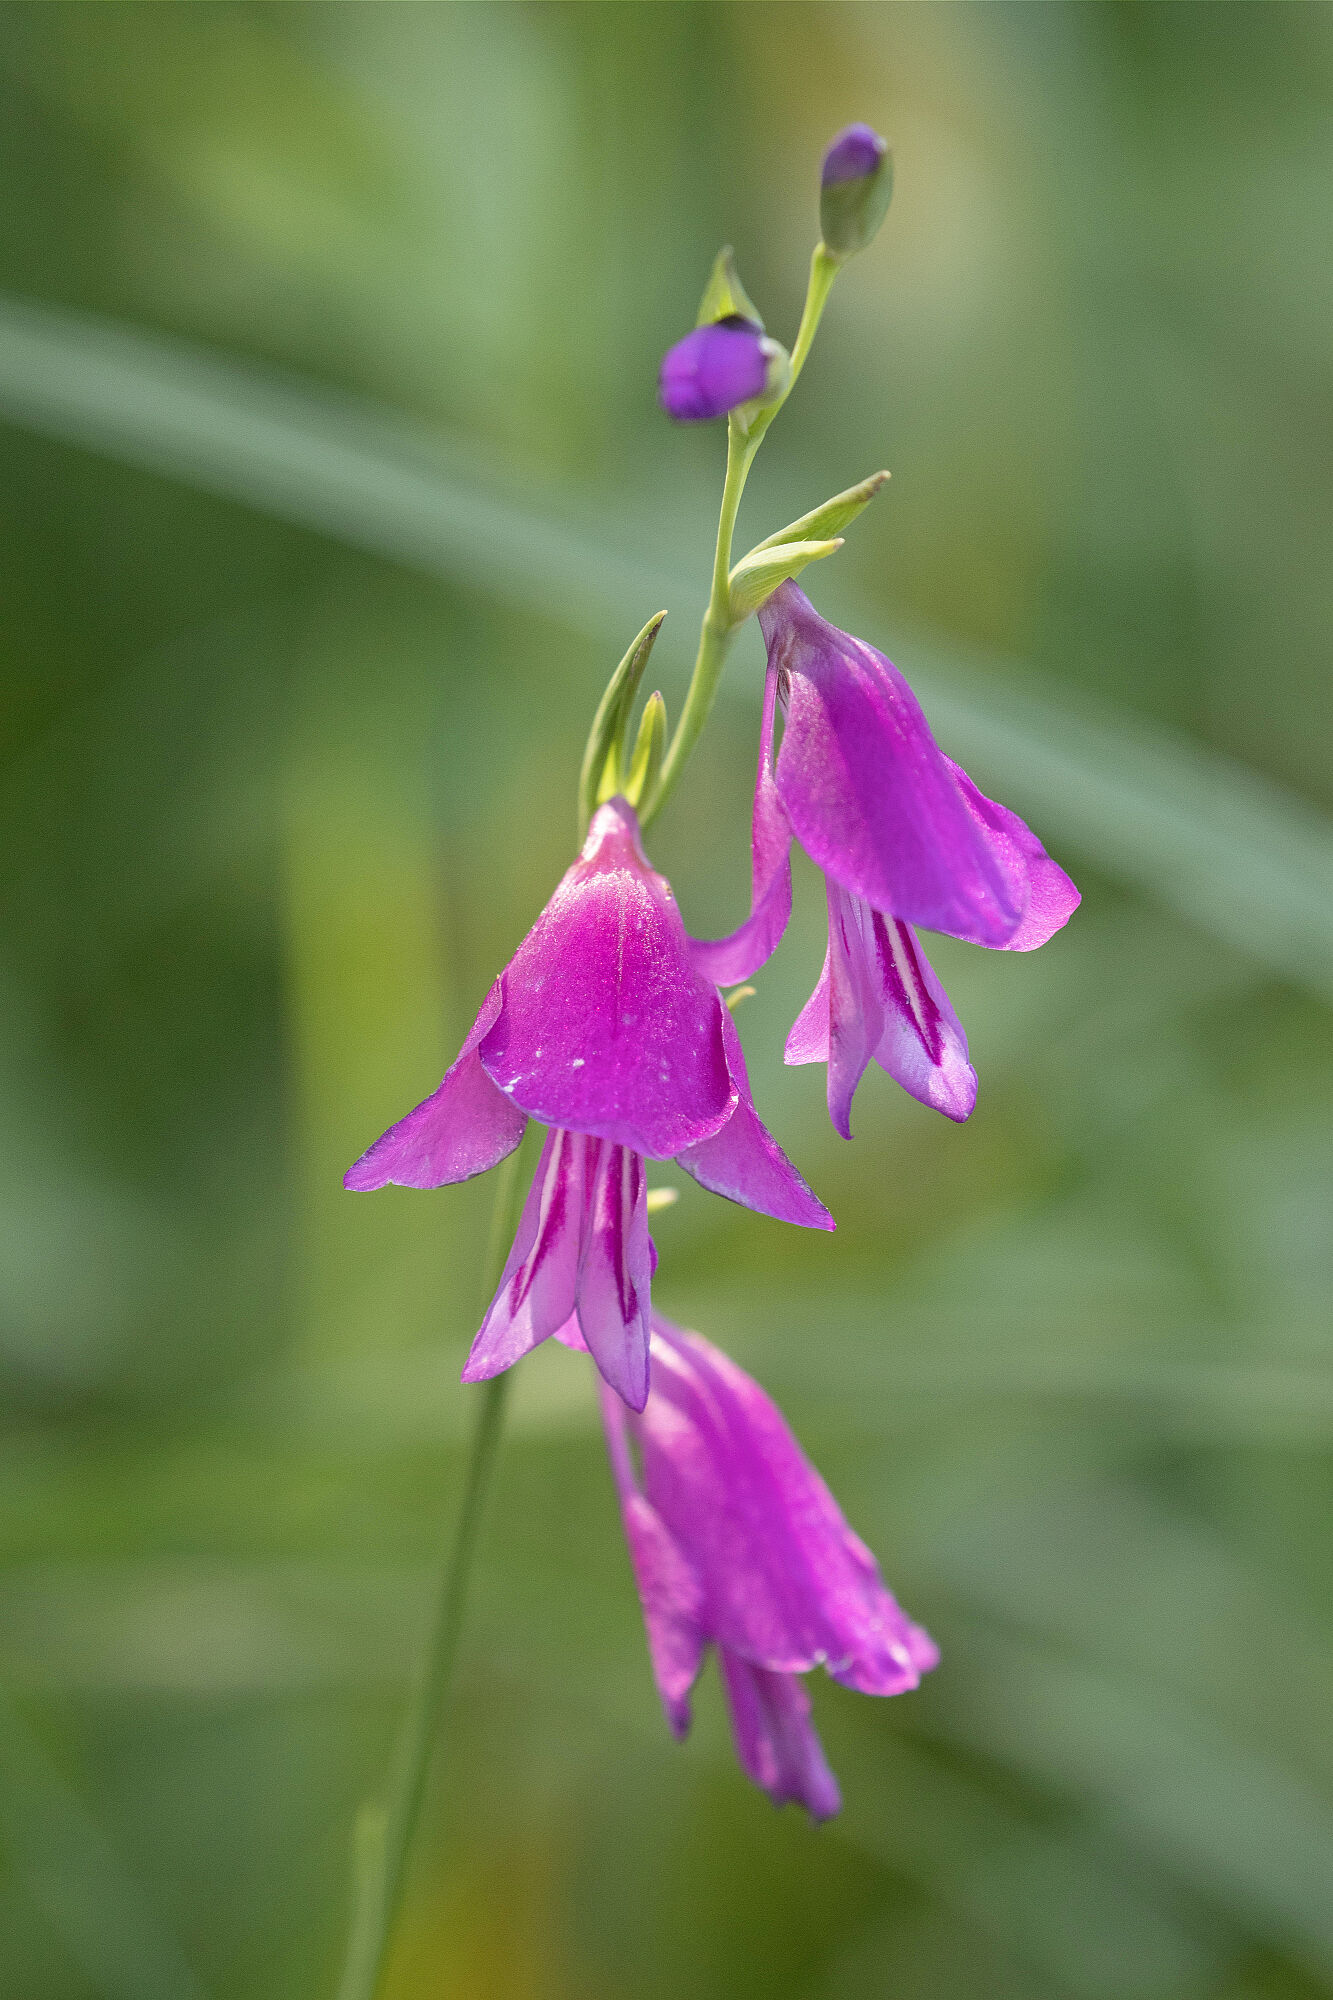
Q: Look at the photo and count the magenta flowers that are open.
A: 3